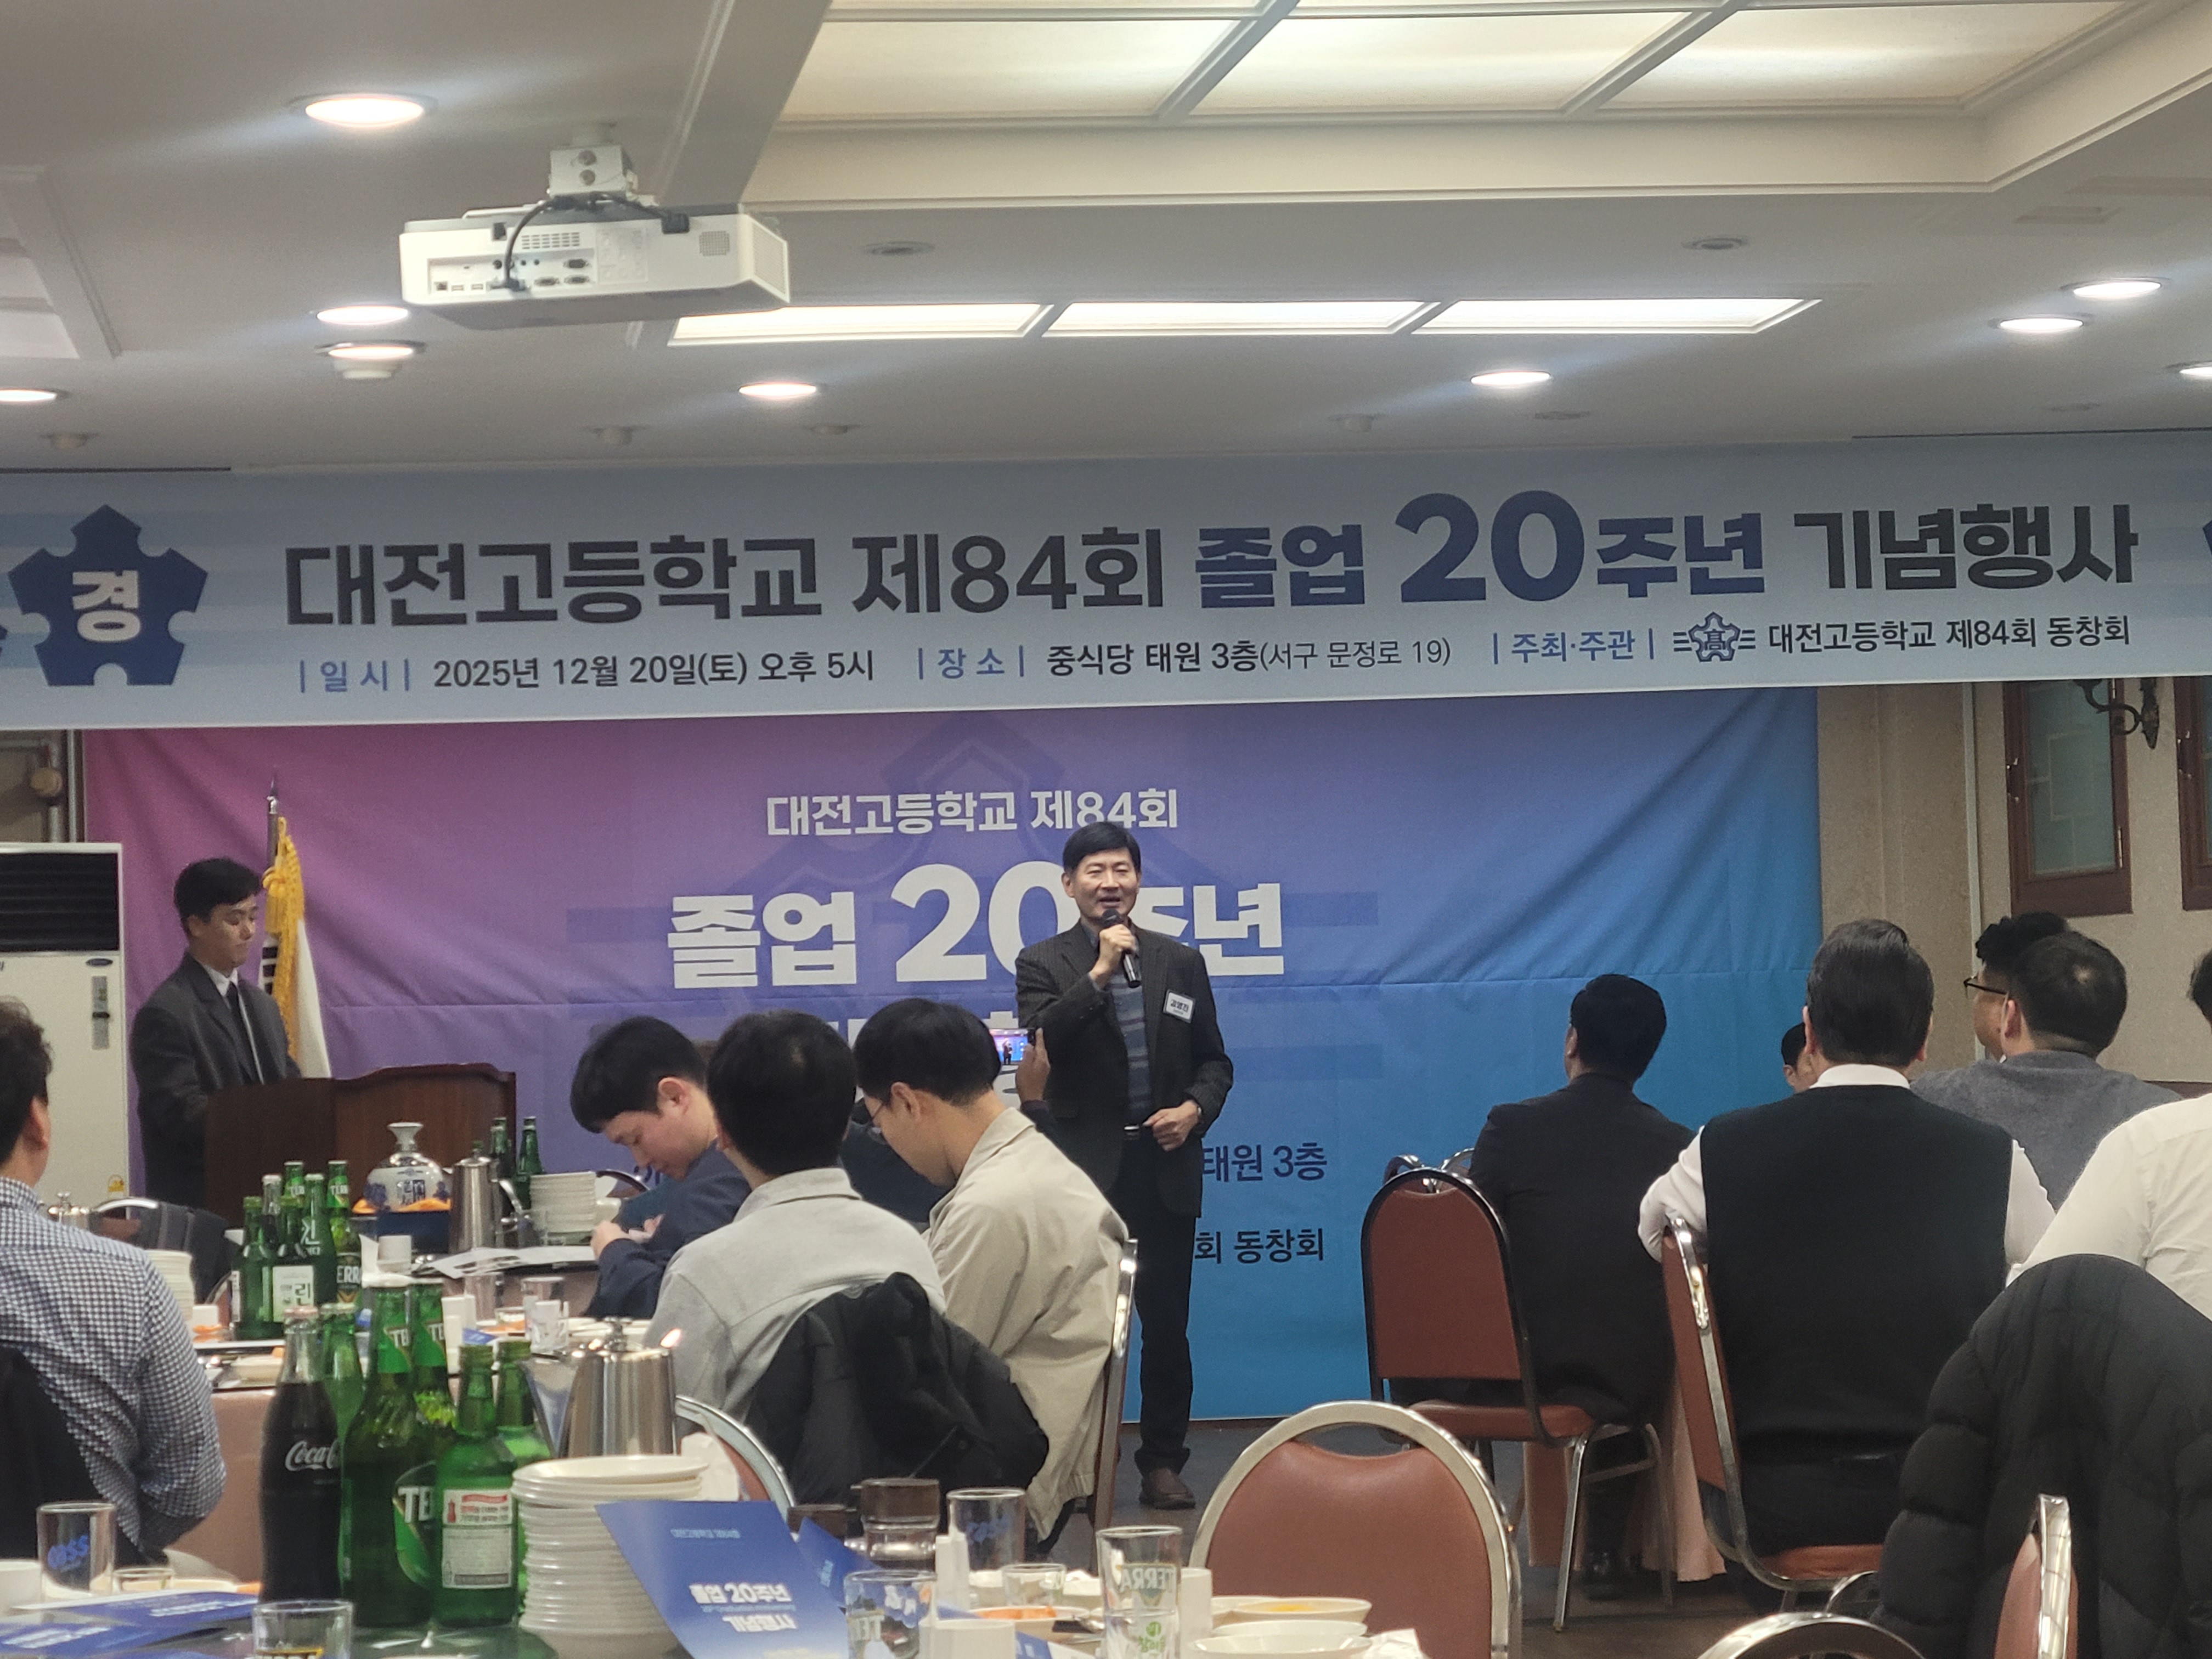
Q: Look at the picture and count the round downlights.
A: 9